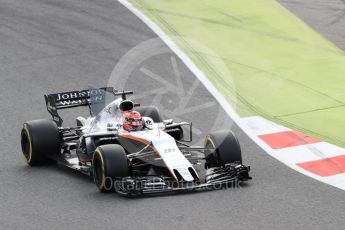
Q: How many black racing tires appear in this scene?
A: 4